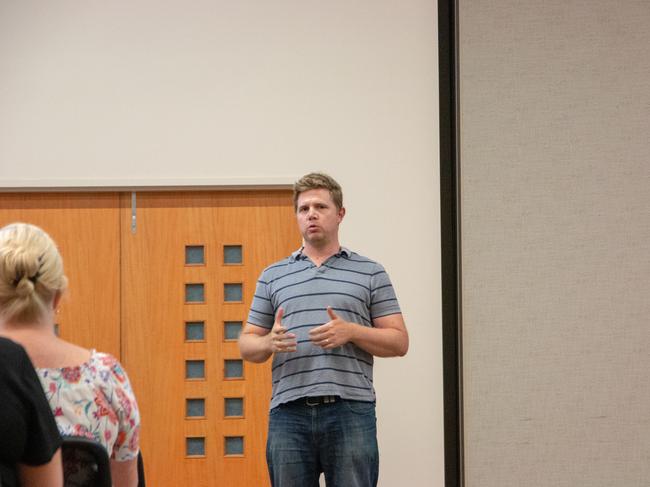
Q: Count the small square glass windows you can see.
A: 12